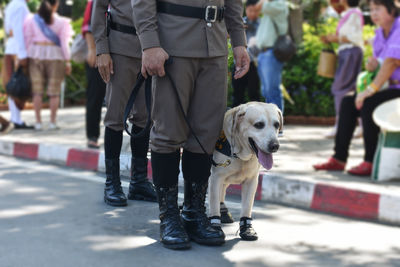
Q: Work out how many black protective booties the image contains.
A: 3